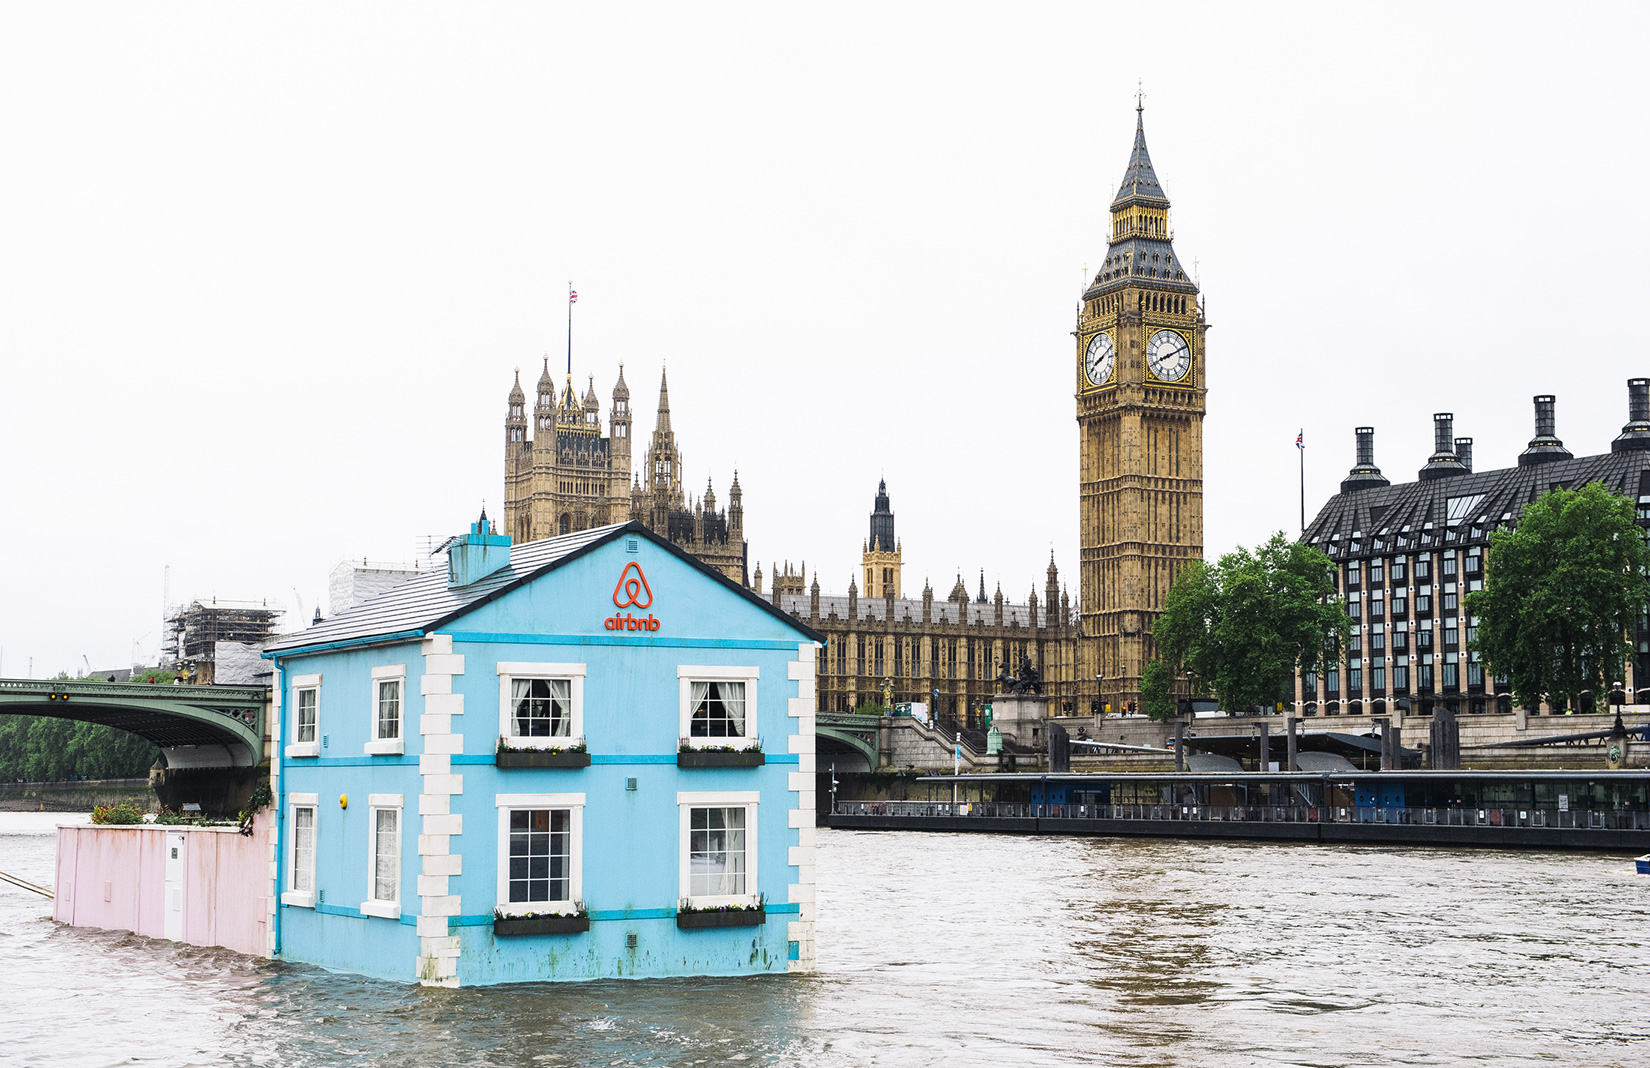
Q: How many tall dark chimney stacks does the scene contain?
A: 5